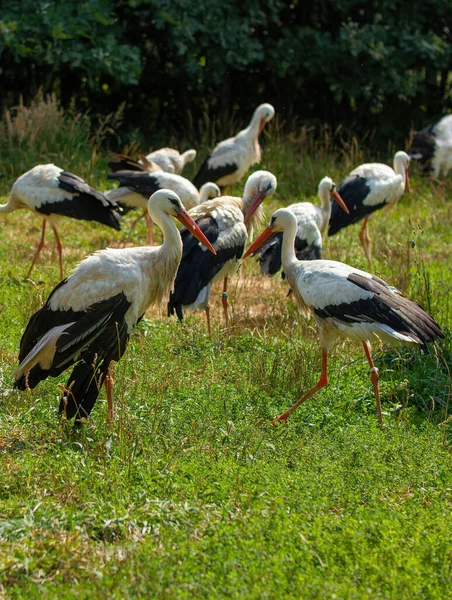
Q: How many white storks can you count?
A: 10